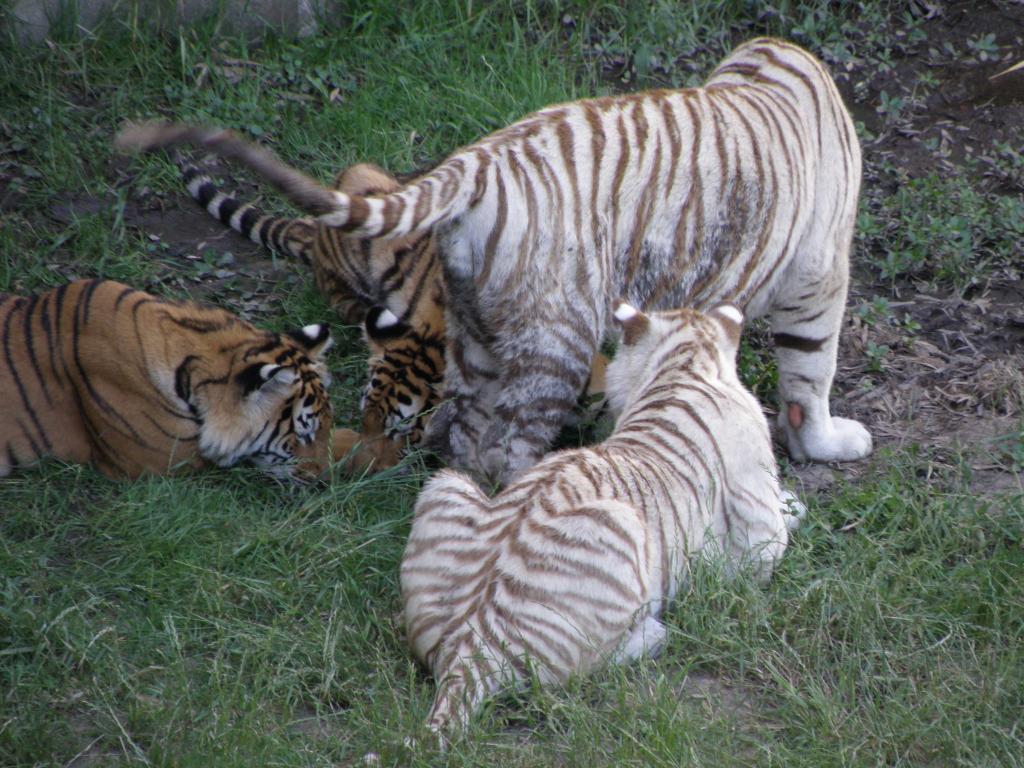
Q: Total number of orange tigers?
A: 2